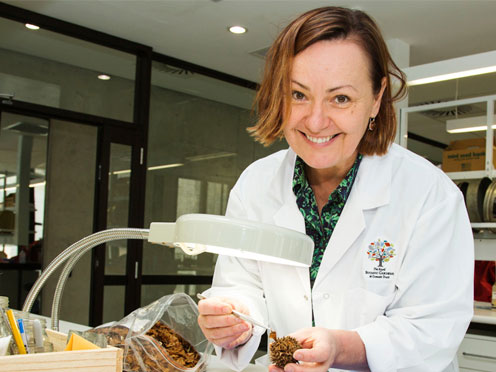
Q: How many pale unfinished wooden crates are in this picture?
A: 1